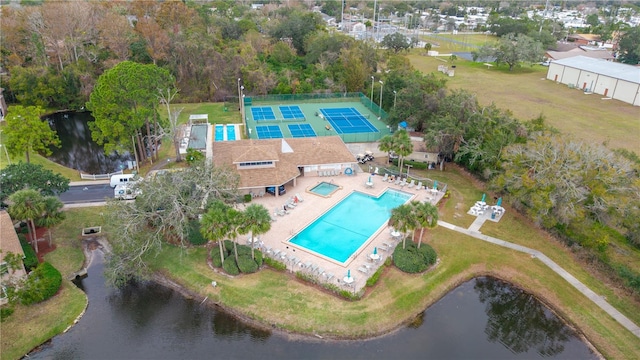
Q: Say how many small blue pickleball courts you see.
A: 4